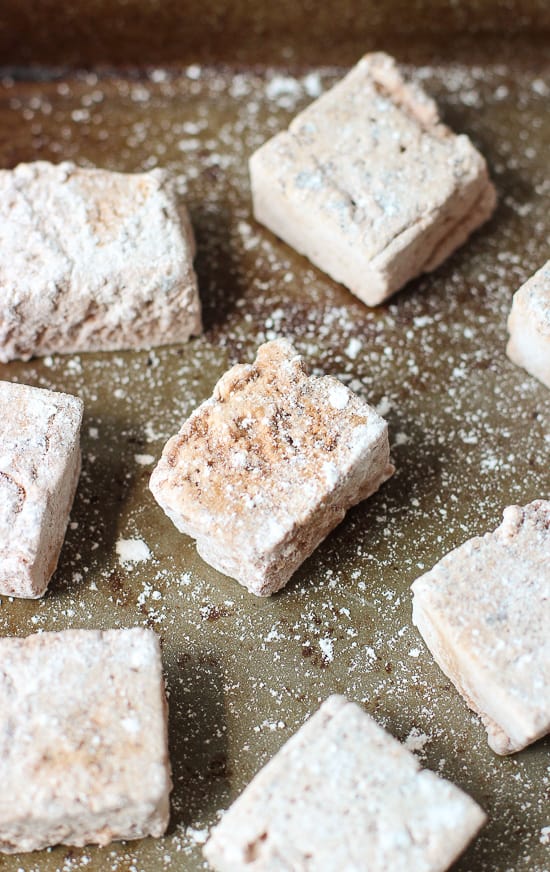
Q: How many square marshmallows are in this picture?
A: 8